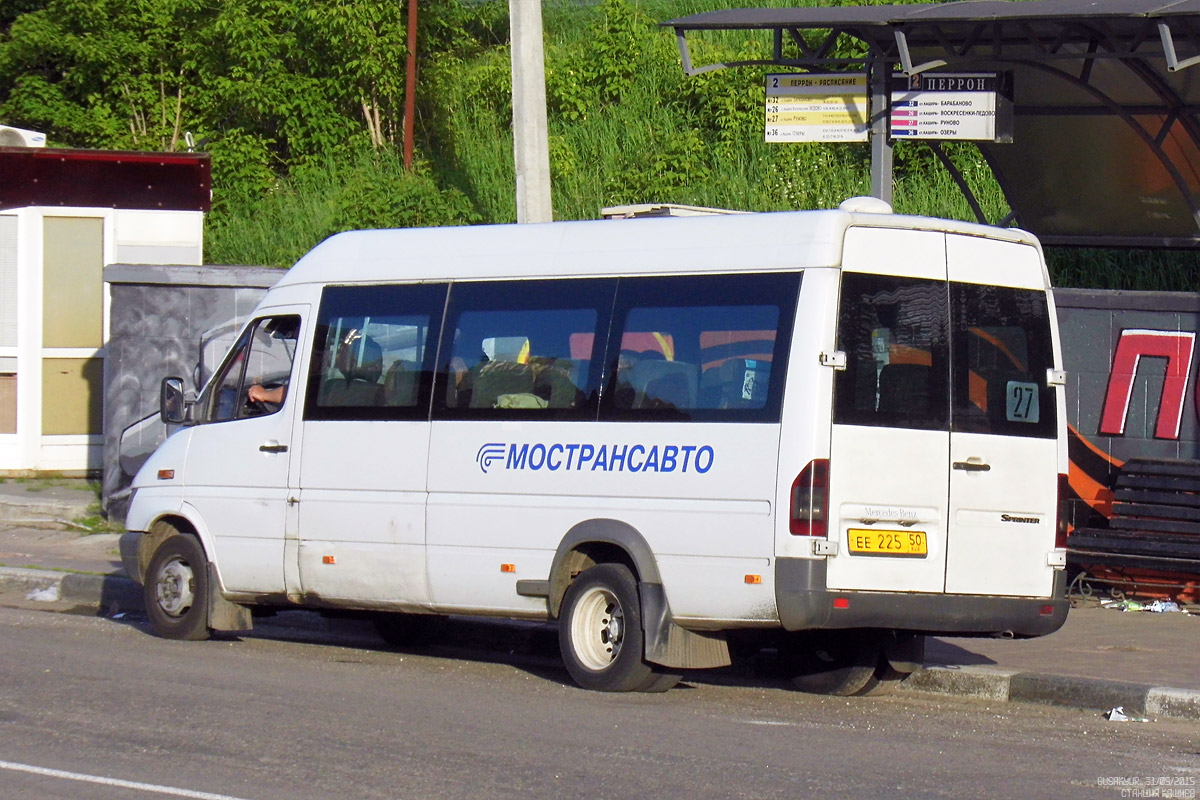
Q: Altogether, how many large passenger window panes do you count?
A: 3